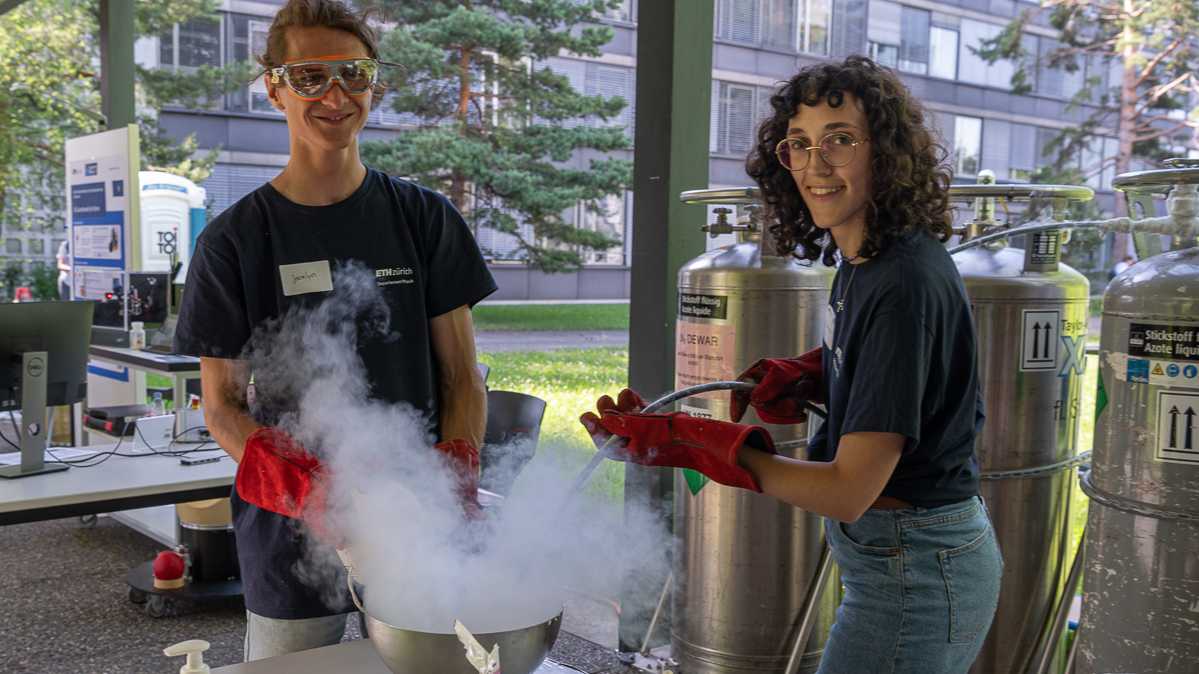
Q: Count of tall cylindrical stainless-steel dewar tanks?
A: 3